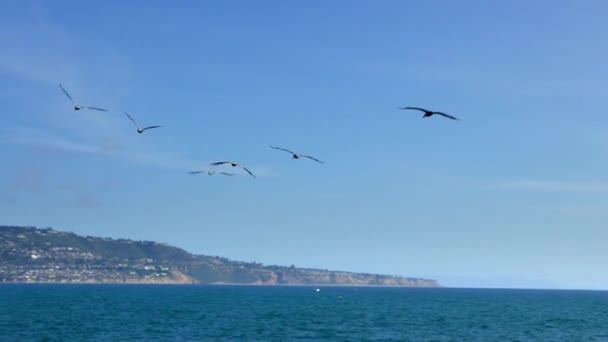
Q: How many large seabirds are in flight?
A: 6